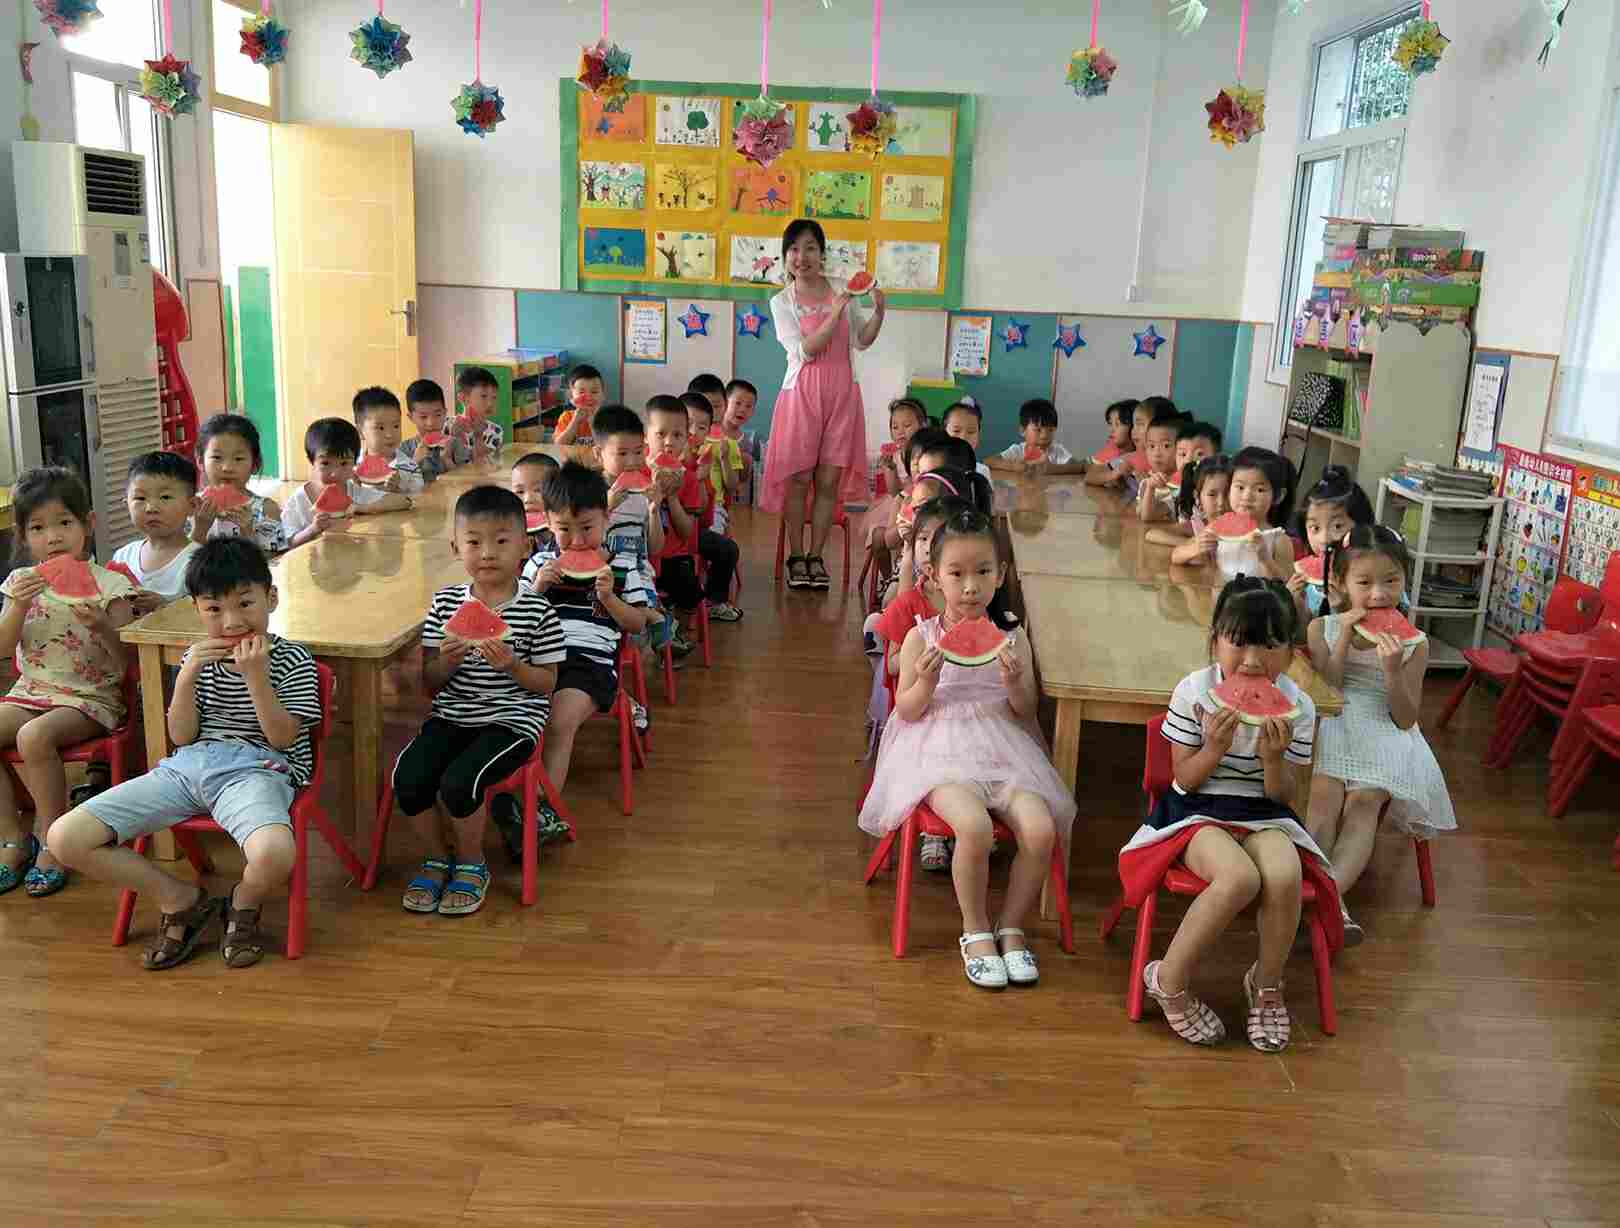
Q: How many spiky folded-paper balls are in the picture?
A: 11